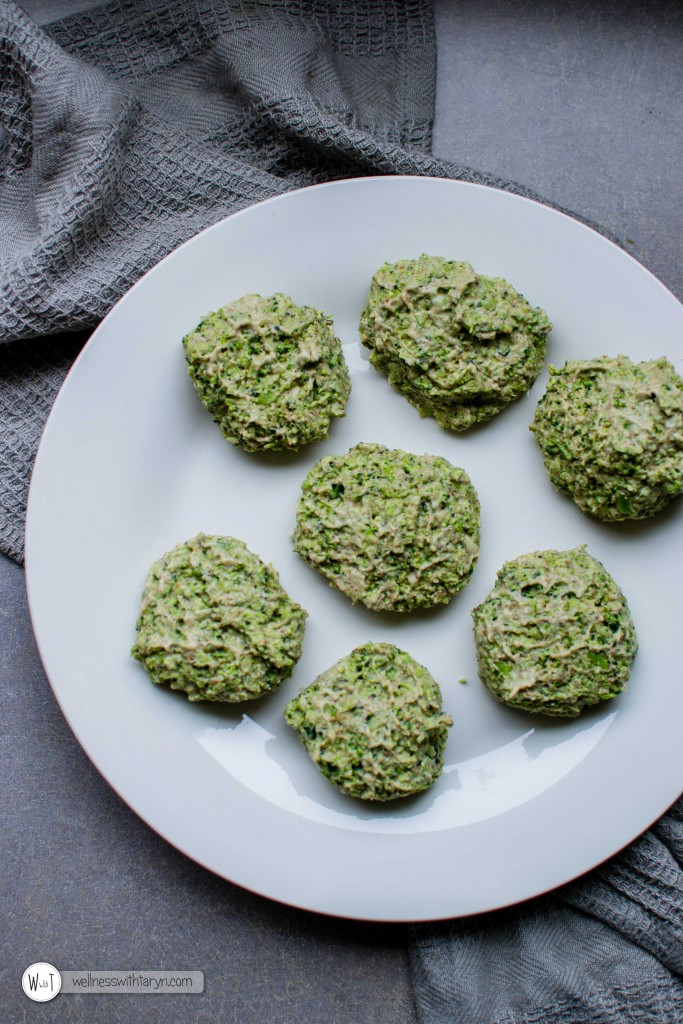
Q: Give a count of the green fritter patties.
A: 7